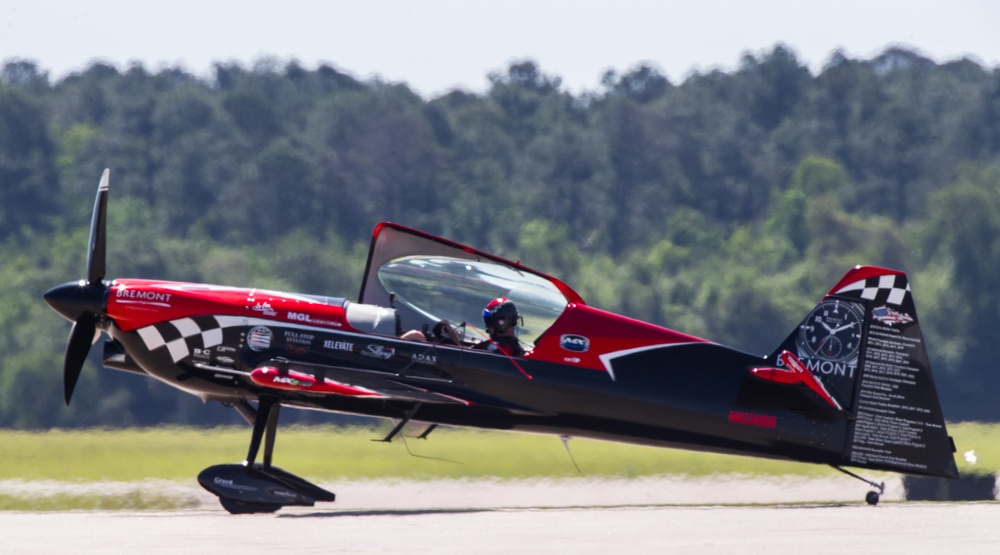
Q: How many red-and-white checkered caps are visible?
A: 0